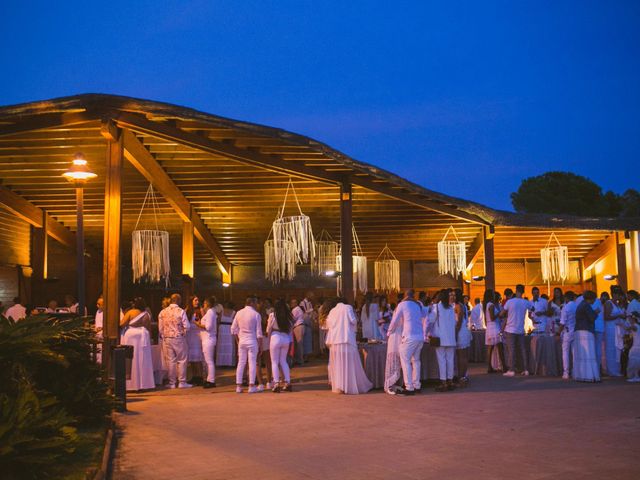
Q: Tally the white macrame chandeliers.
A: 8